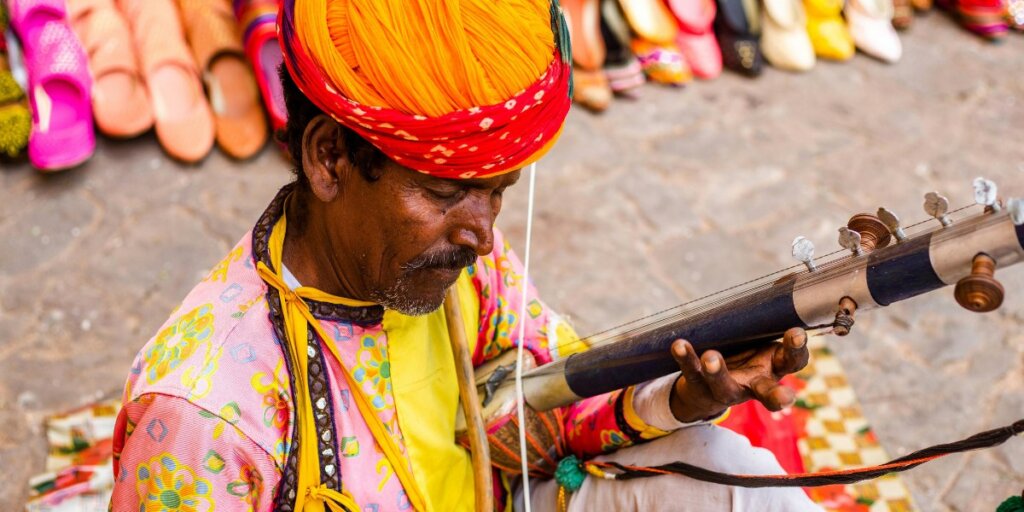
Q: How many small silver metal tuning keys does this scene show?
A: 6